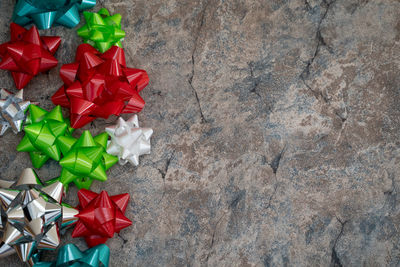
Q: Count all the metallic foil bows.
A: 2